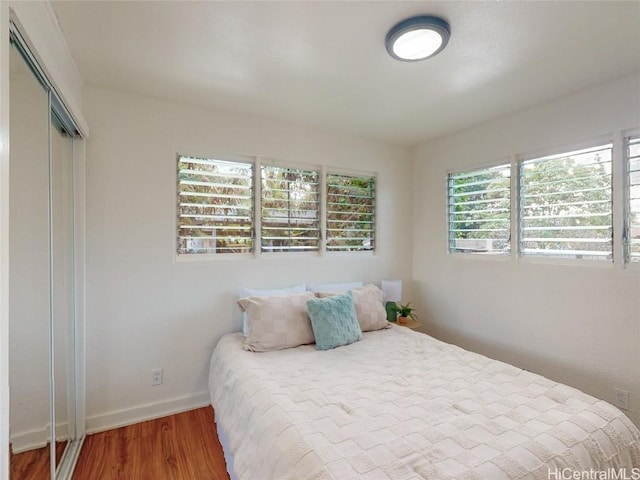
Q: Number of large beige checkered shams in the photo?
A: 2